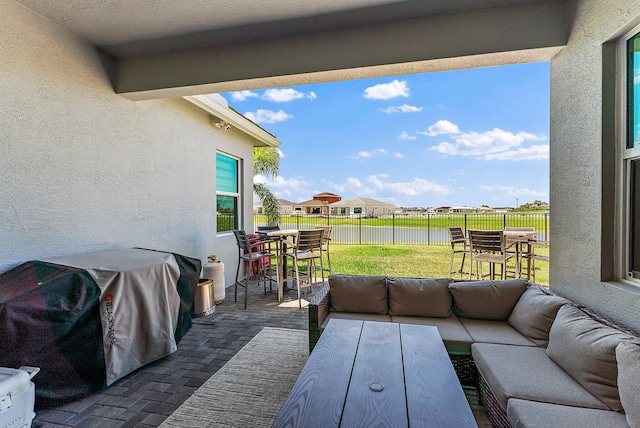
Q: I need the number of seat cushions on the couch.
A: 5